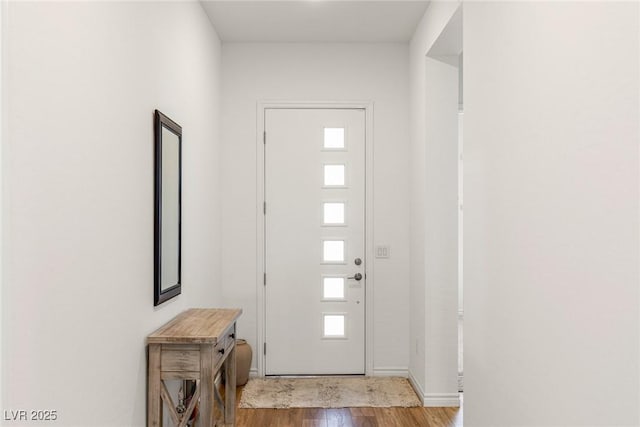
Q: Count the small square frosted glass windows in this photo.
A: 6